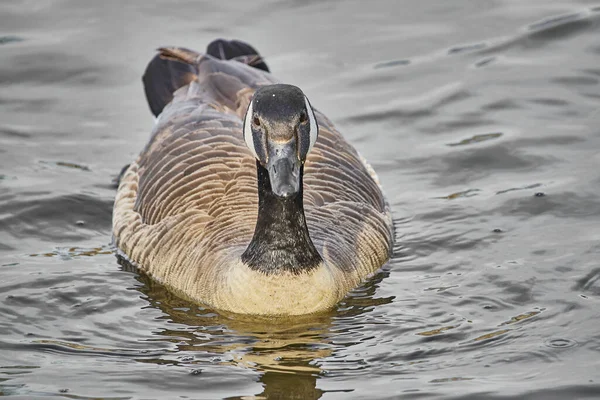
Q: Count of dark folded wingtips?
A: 2